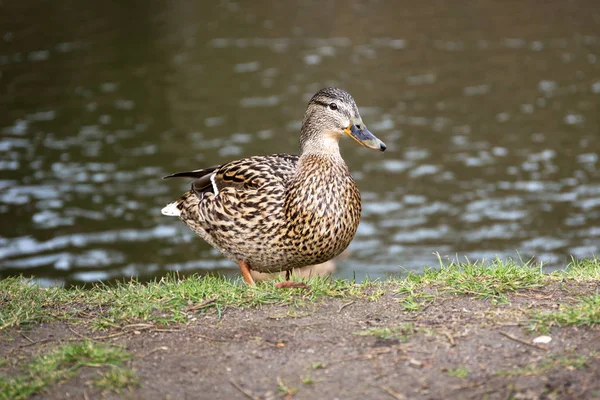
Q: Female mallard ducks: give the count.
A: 1